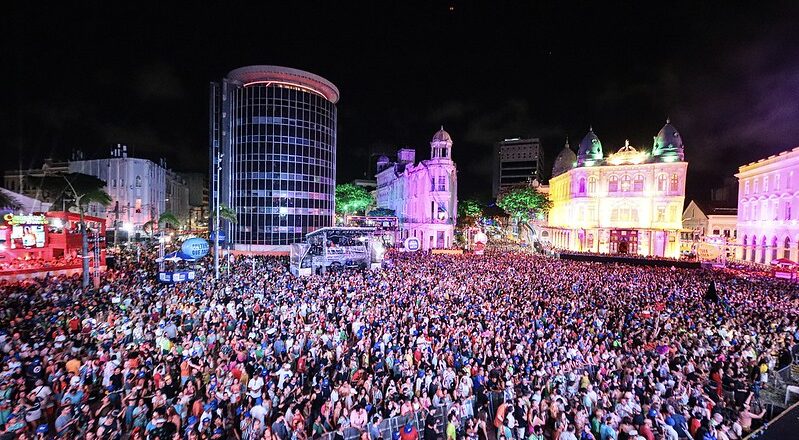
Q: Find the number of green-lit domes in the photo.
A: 2